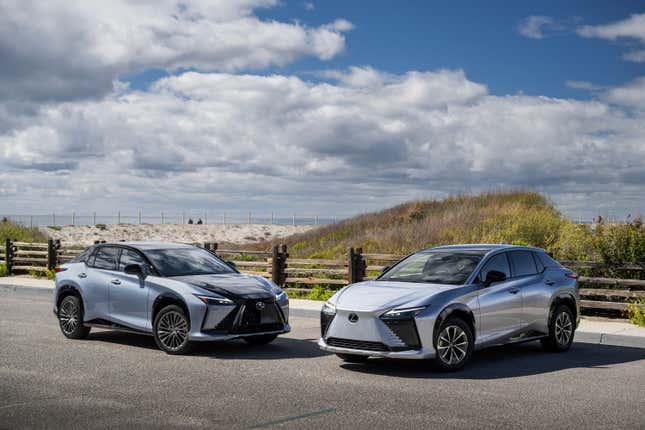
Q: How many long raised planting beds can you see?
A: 0